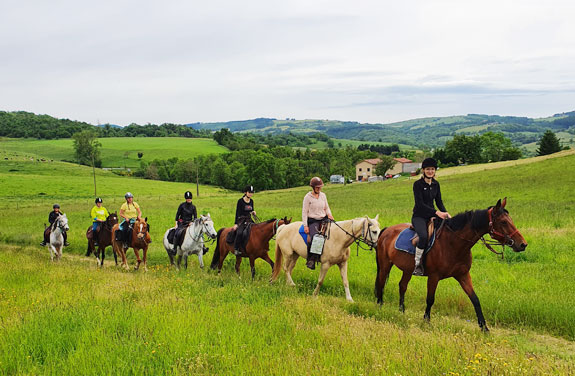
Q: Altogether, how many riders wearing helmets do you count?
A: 7